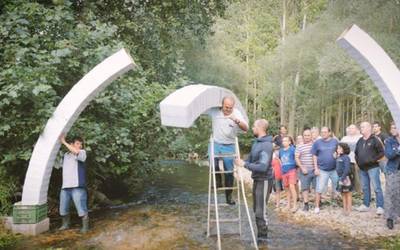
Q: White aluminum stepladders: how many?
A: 1